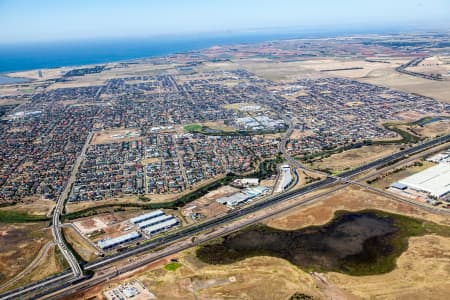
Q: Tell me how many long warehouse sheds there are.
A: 4